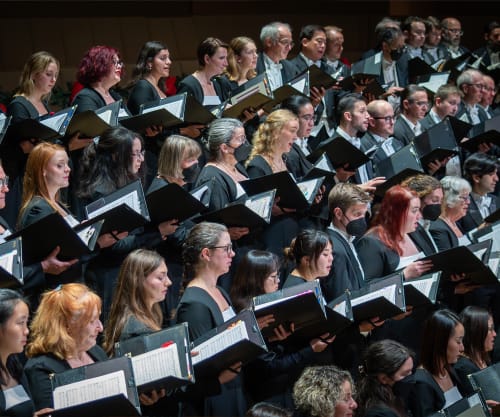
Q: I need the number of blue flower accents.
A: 0